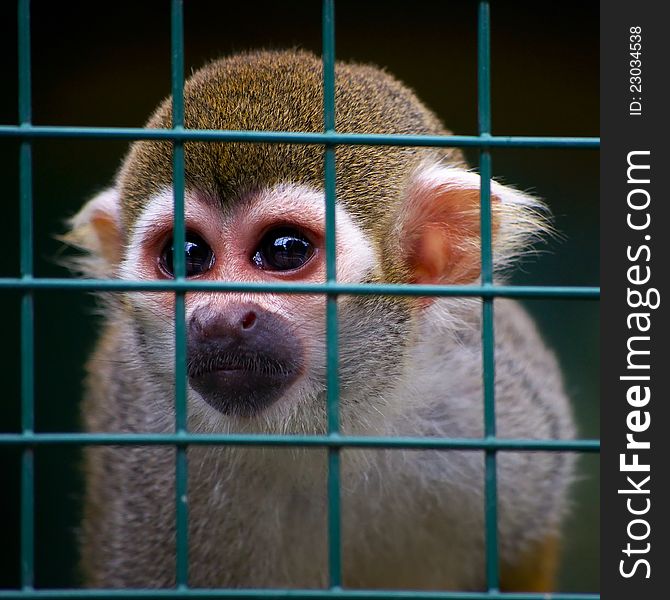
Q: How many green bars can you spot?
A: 8